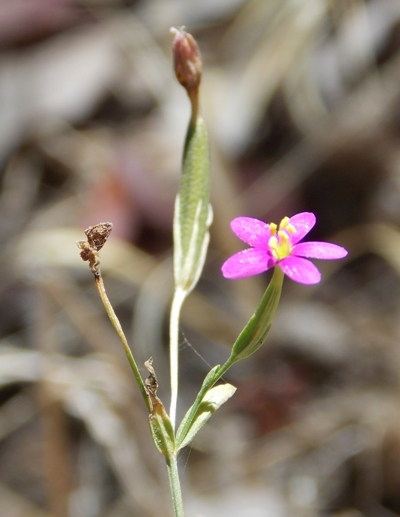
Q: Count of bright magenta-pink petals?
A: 5